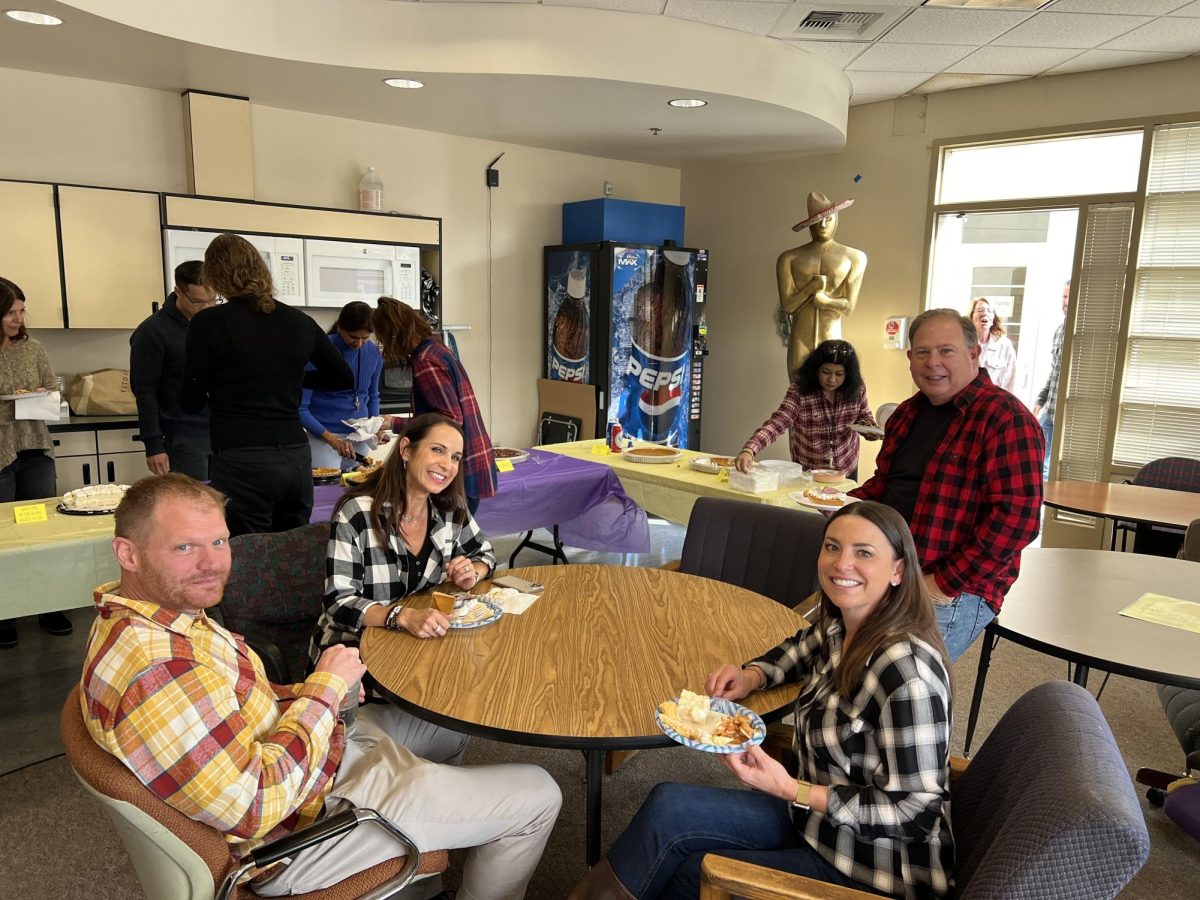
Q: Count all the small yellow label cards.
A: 5